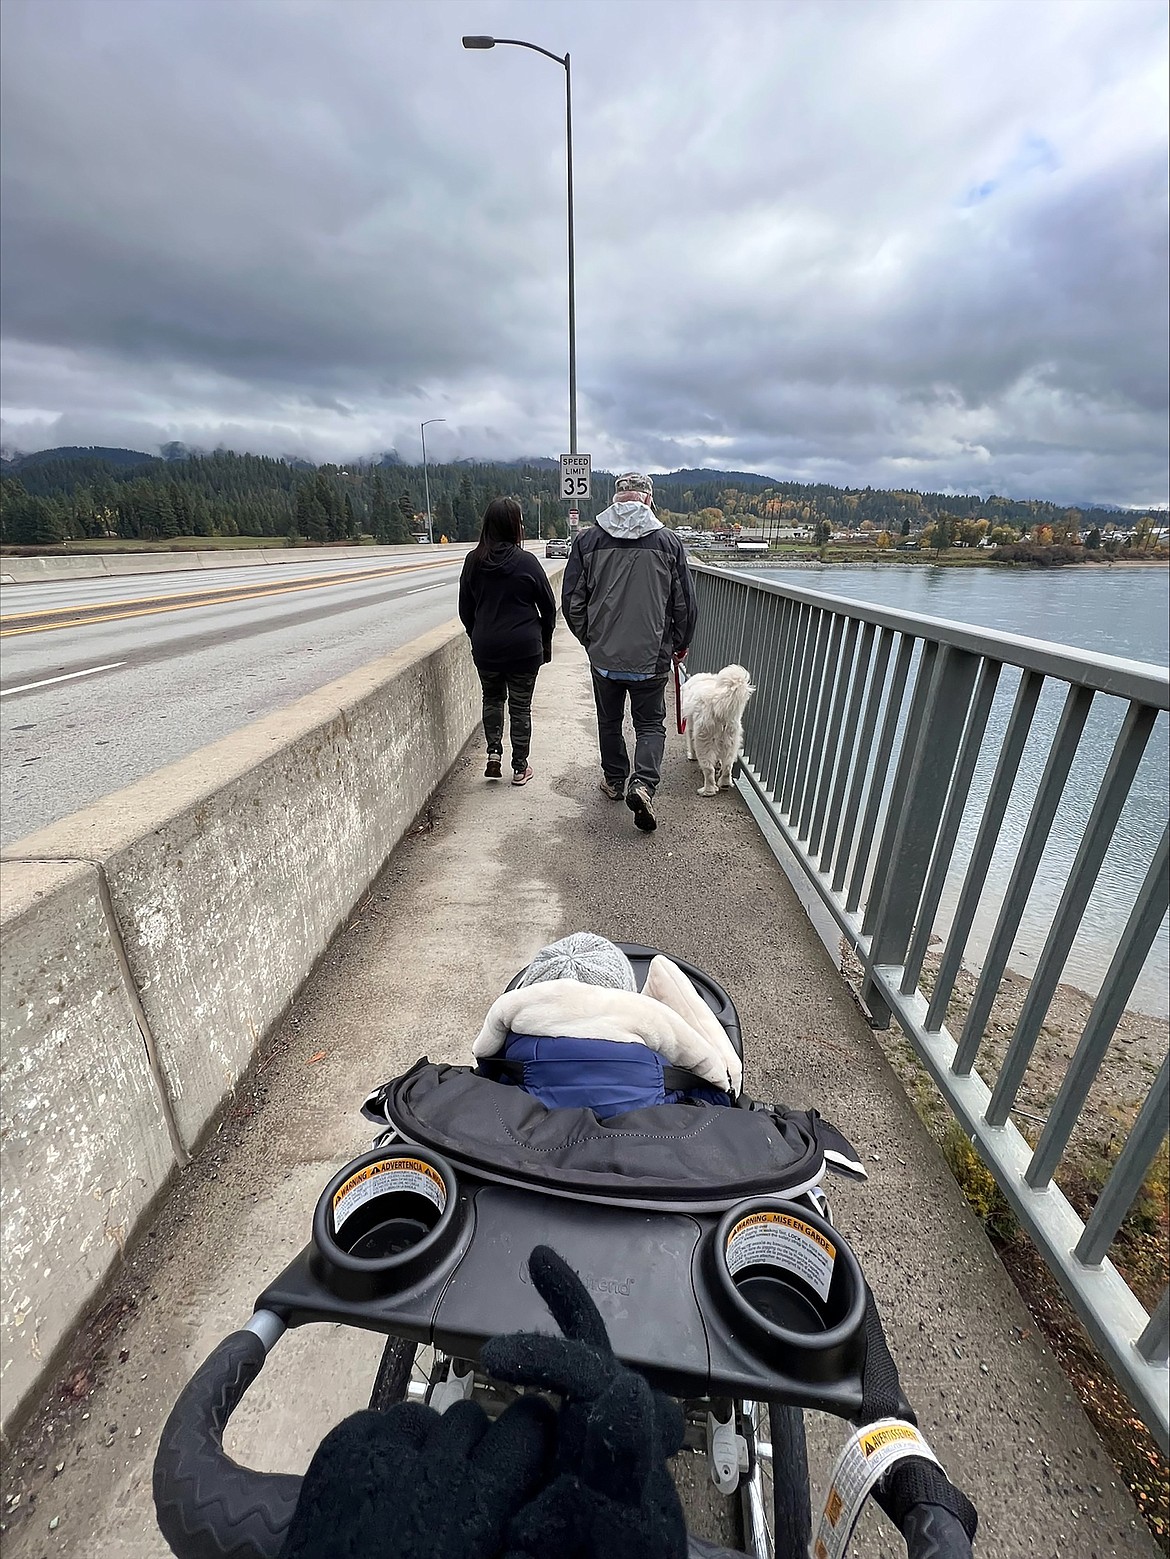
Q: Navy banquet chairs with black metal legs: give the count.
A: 0